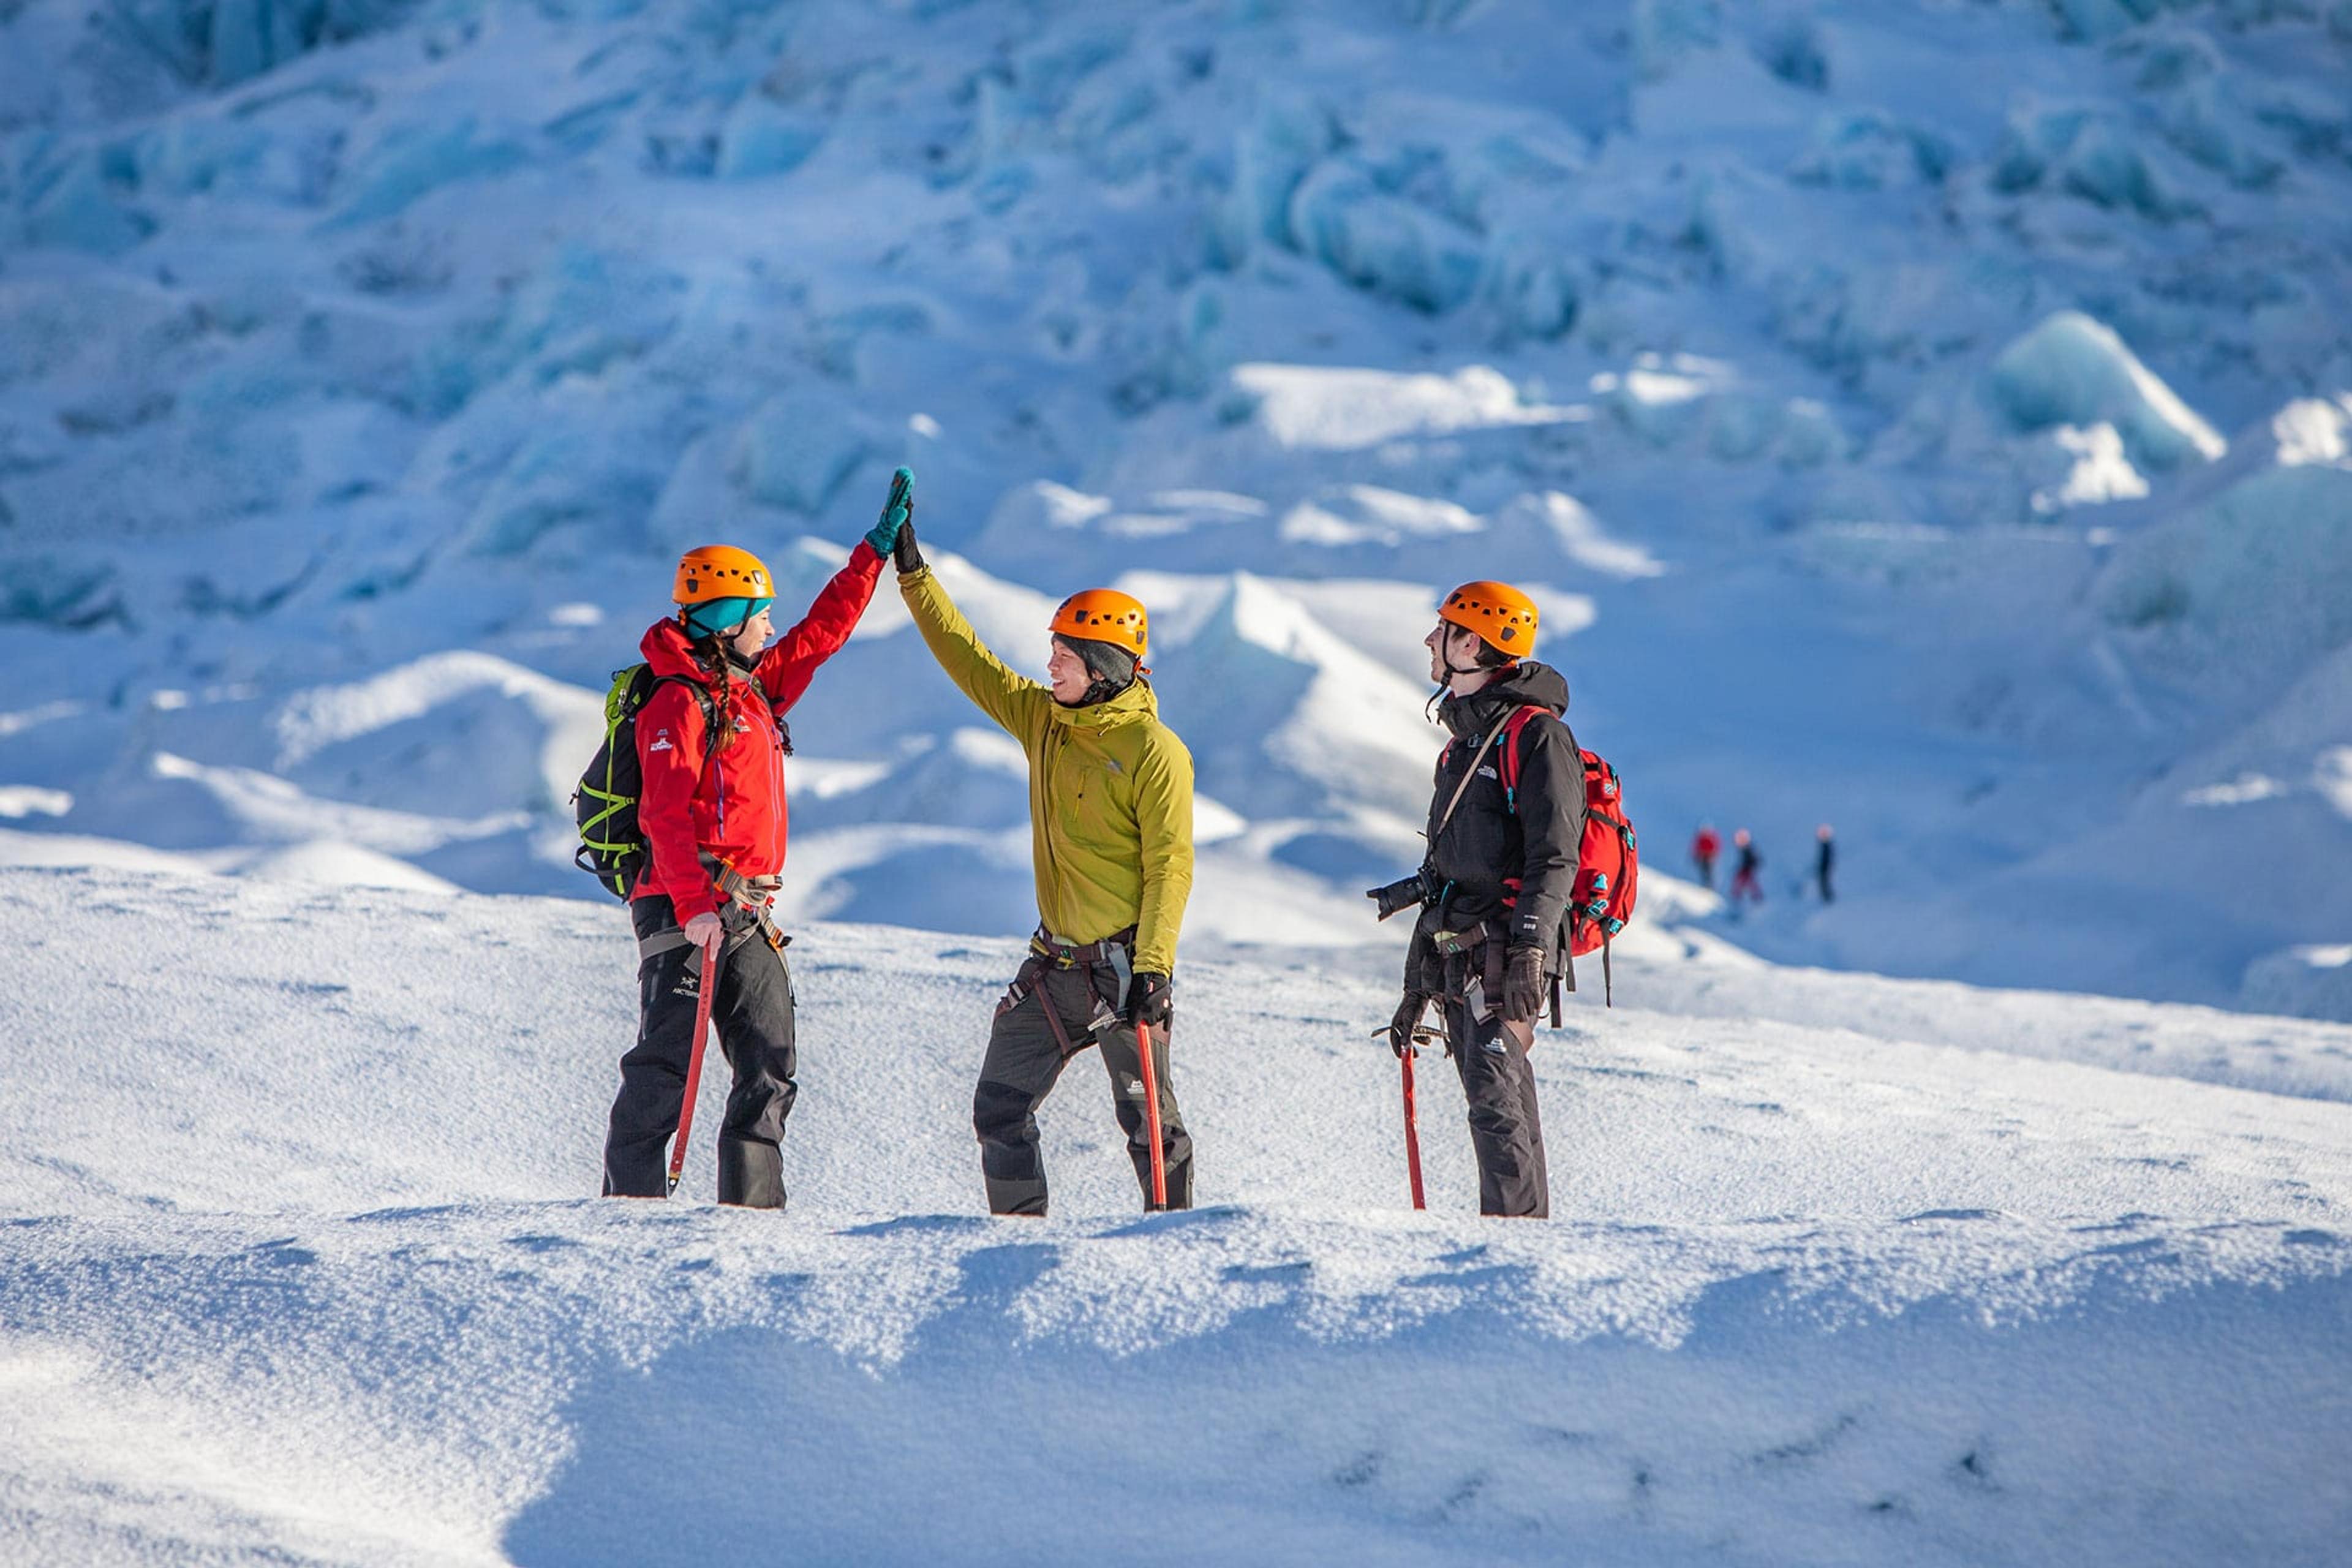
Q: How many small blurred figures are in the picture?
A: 3